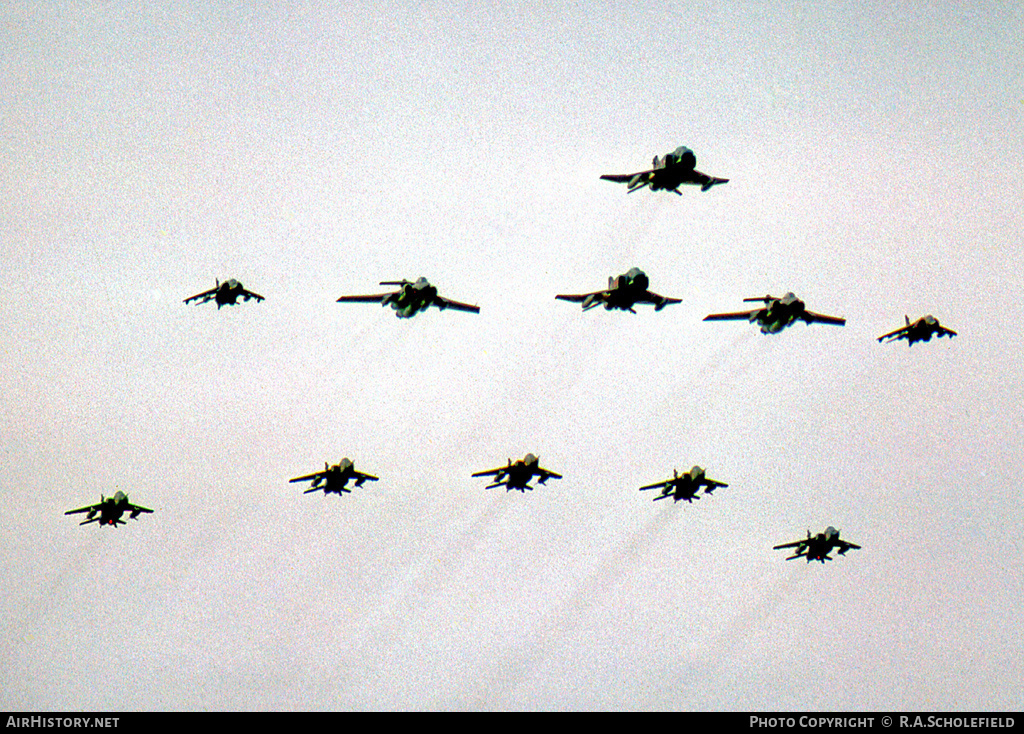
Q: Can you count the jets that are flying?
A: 11